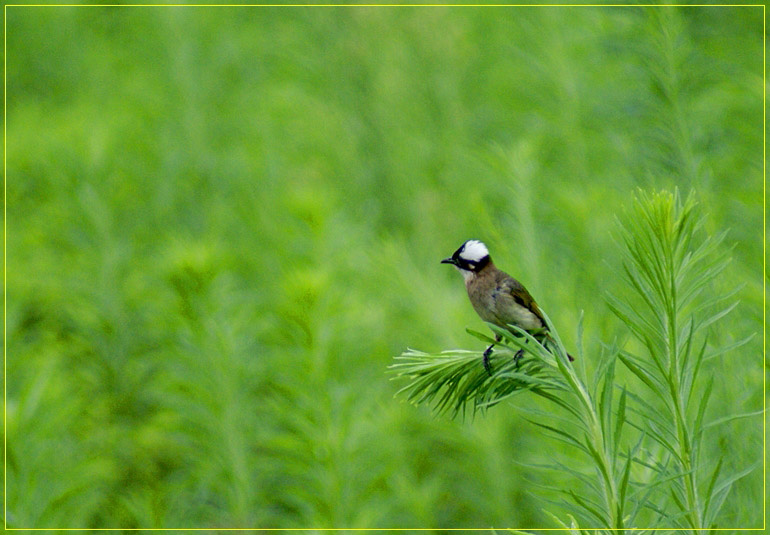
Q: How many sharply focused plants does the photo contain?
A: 2